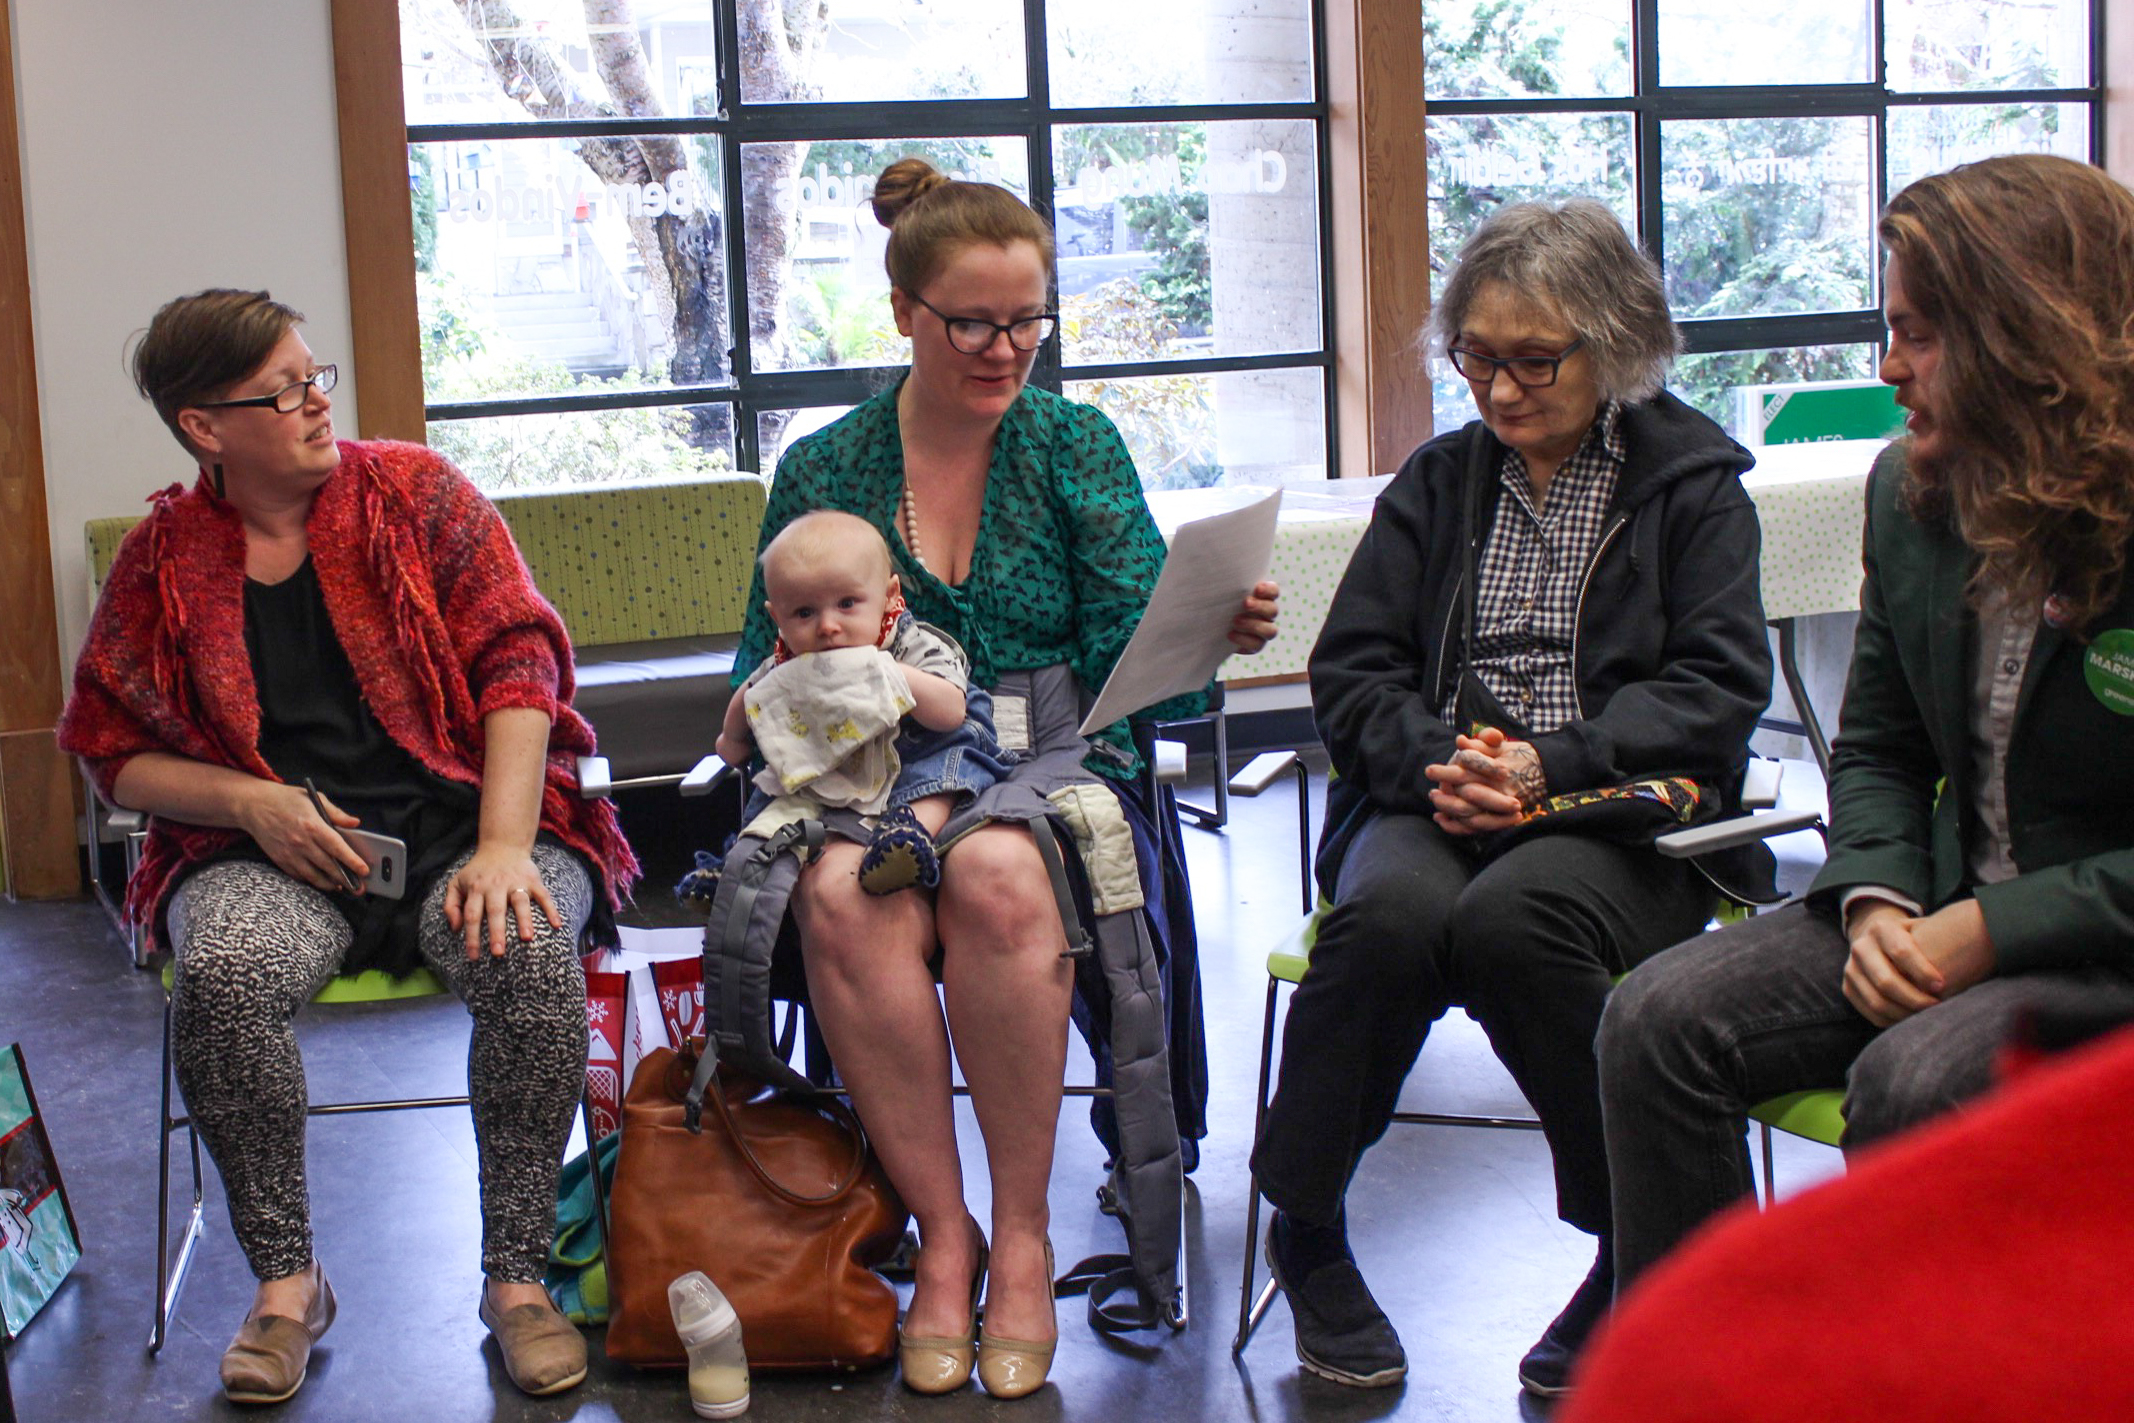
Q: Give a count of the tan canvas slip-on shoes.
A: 2